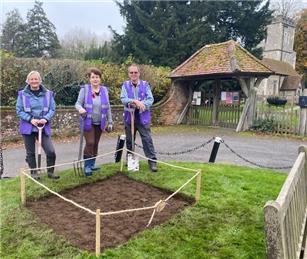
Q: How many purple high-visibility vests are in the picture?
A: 3